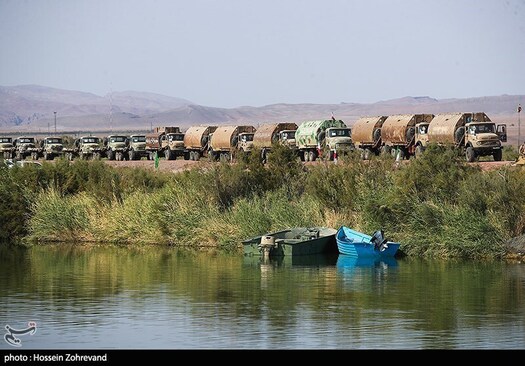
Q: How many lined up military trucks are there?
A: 14